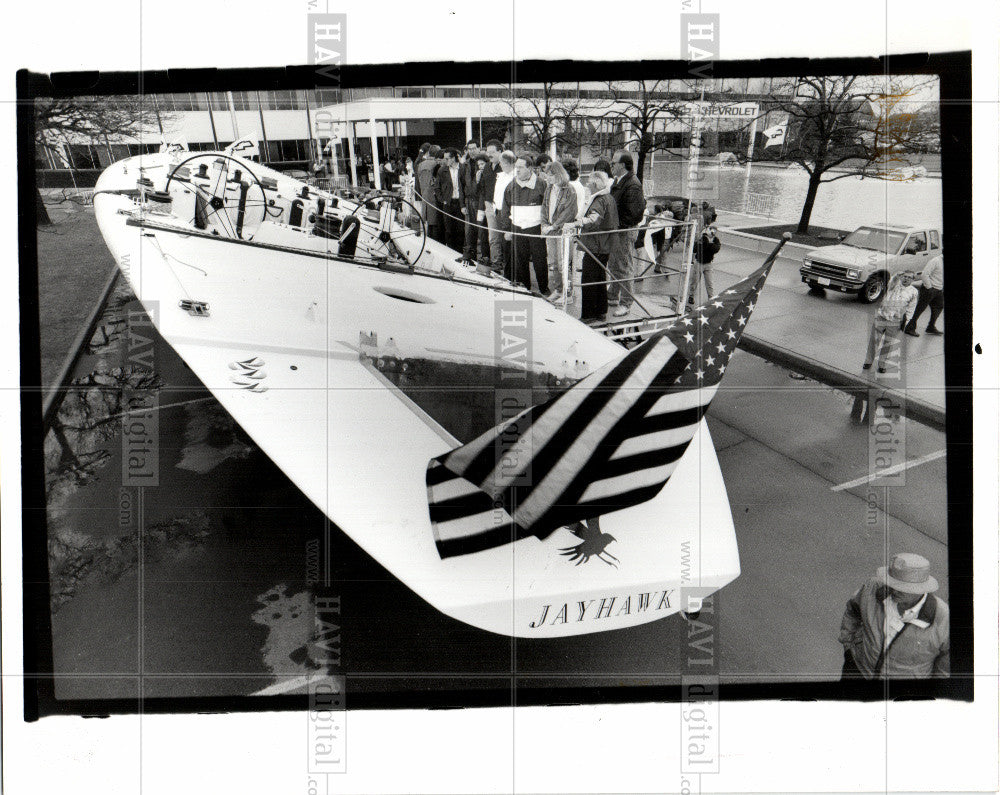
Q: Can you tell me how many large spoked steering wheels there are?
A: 2